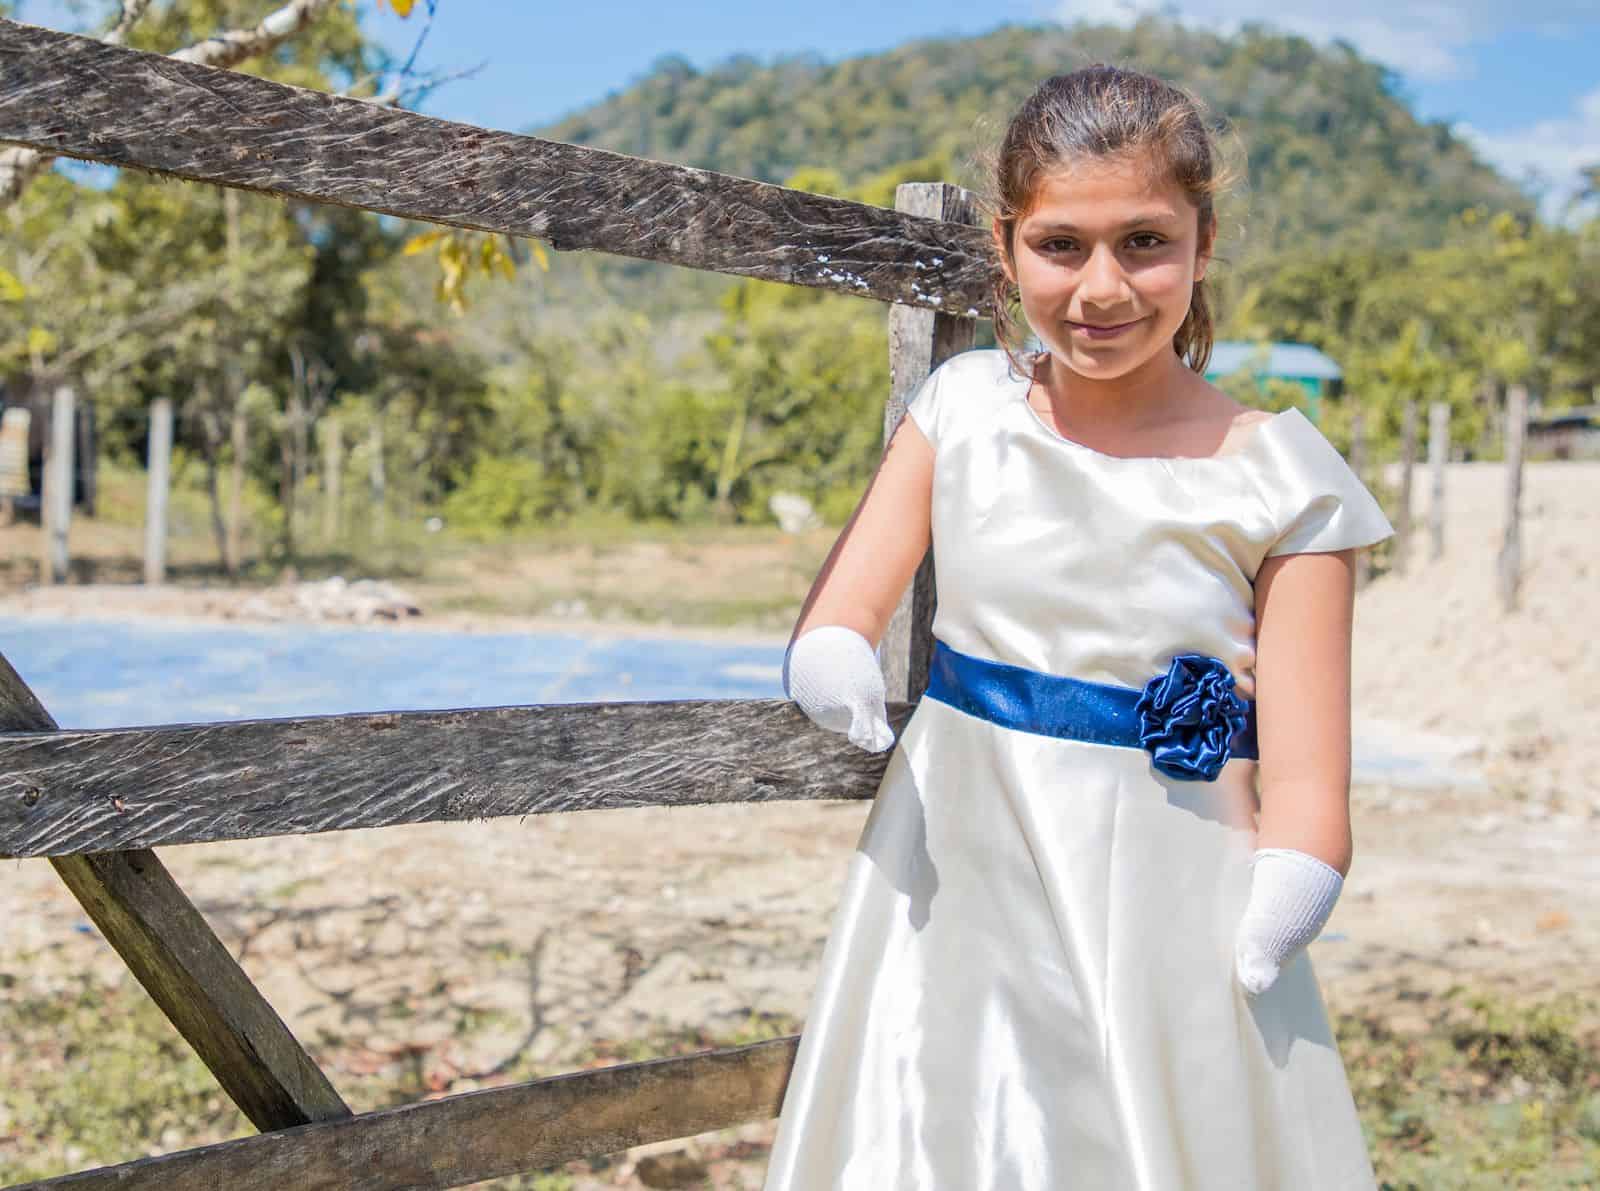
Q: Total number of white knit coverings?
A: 2